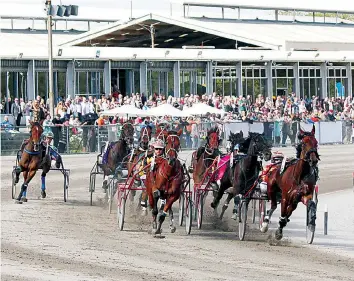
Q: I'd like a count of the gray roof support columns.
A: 11